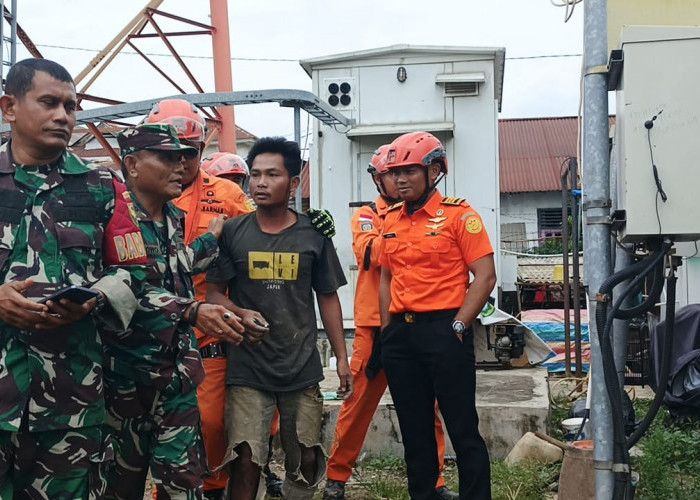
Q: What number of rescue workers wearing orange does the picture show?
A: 4